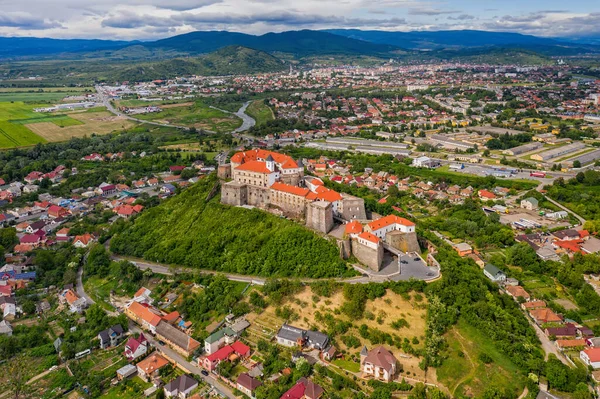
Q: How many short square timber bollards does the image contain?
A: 0